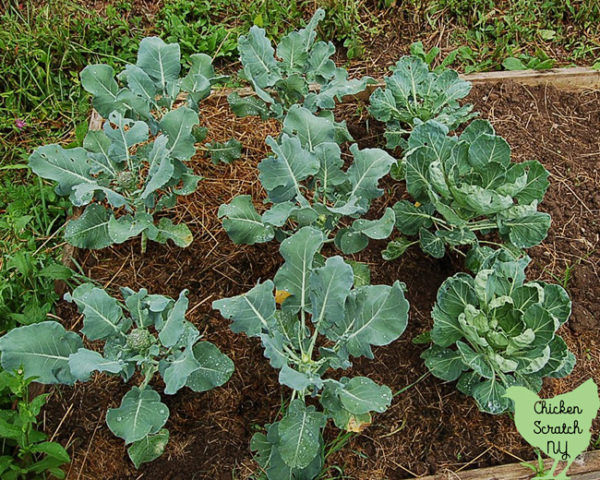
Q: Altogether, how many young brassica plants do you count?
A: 9